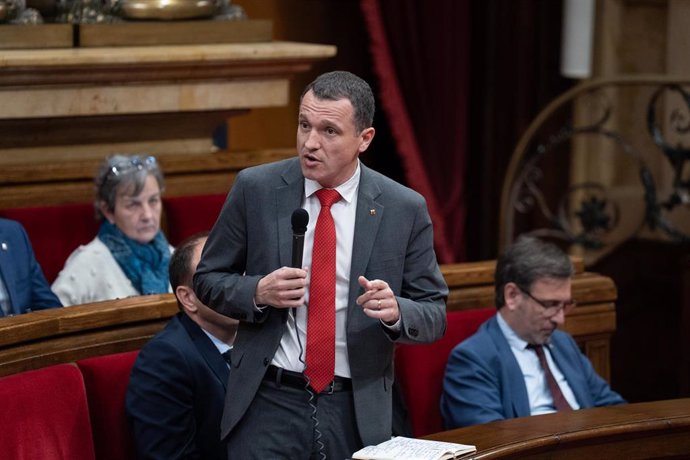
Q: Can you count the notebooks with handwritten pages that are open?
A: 1